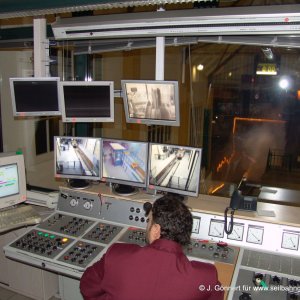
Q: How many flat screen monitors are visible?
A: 6